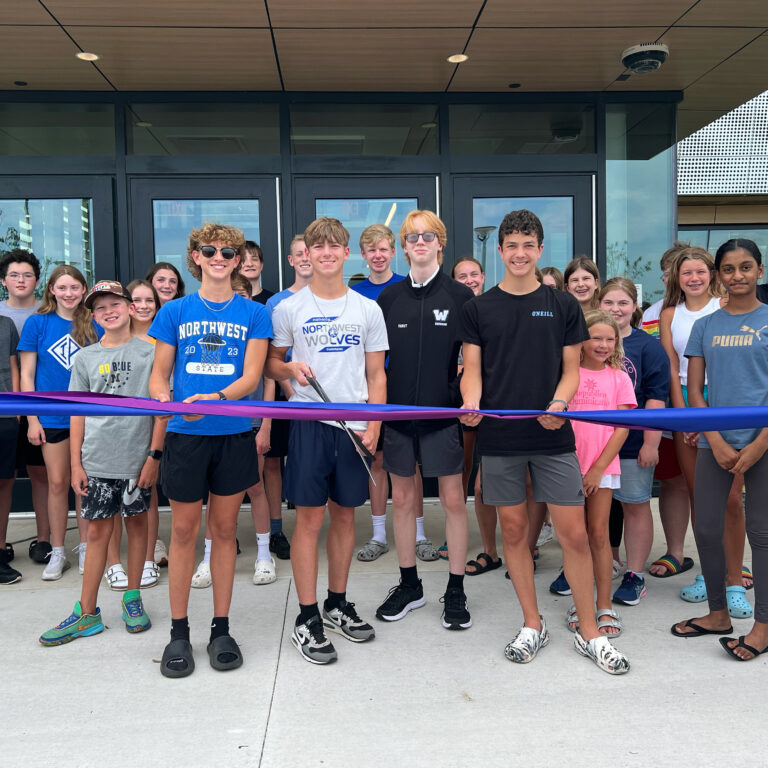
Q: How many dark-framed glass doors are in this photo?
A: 4